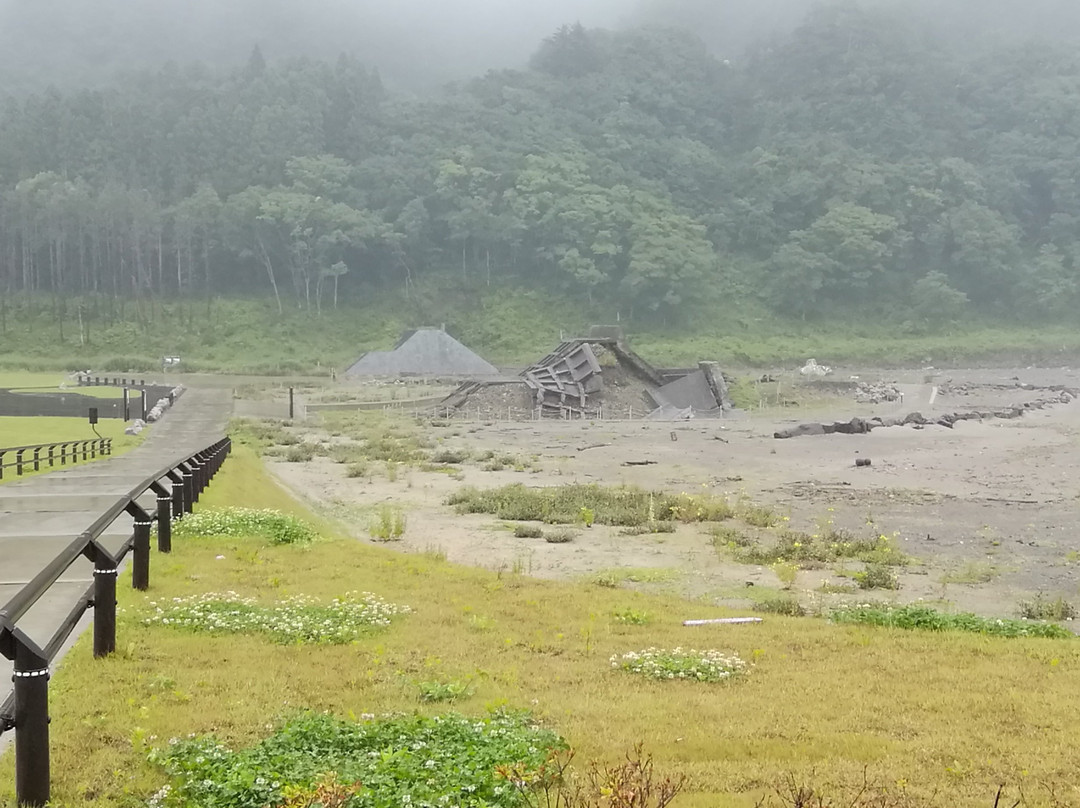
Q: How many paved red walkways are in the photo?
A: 0